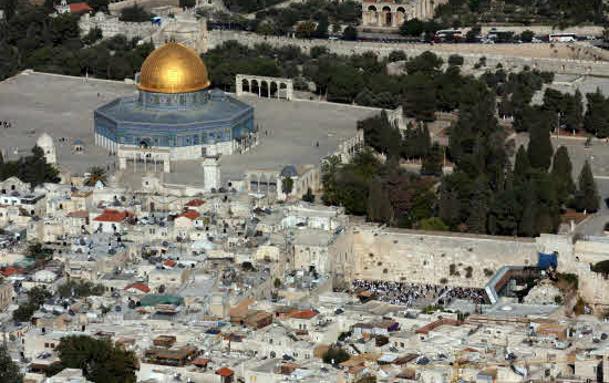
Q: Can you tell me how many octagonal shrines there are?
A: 1